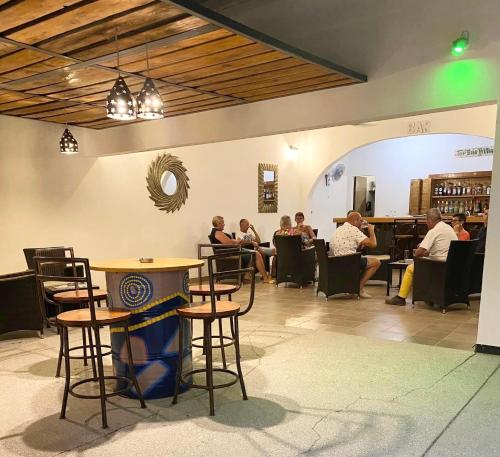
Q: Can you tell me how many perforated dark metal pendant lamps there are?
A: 3